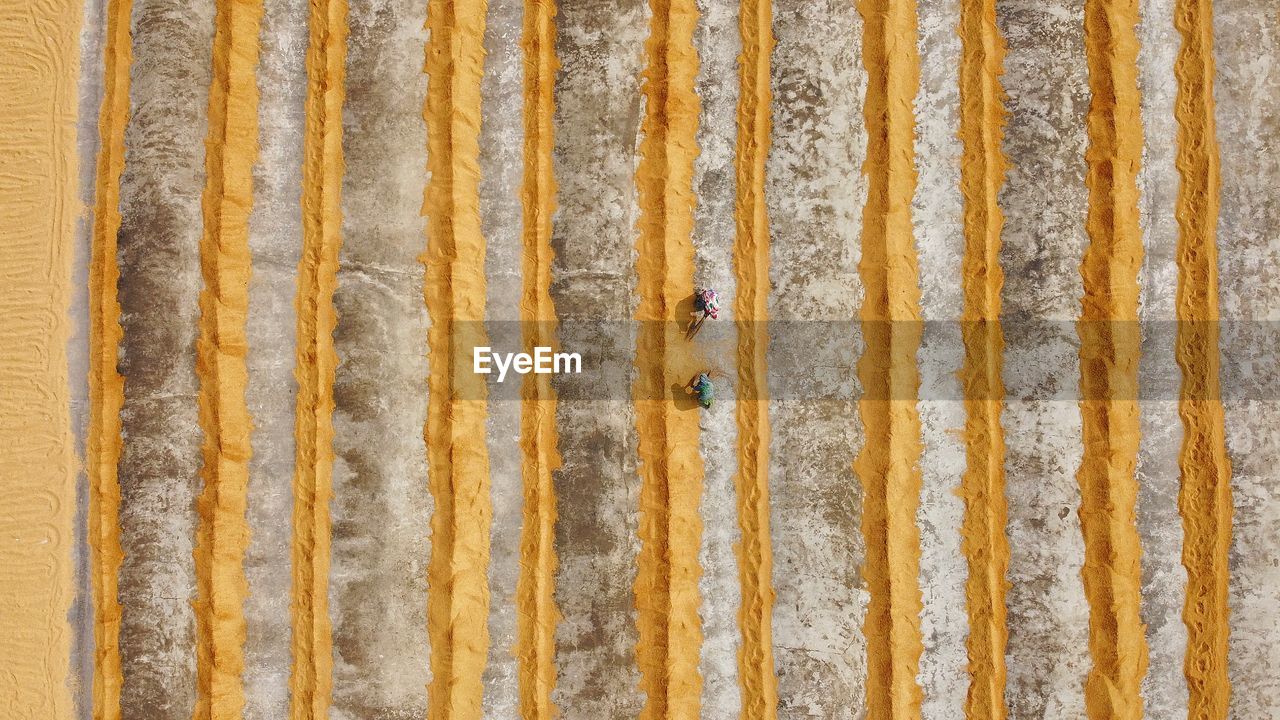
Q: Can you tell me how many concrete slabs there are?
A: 12